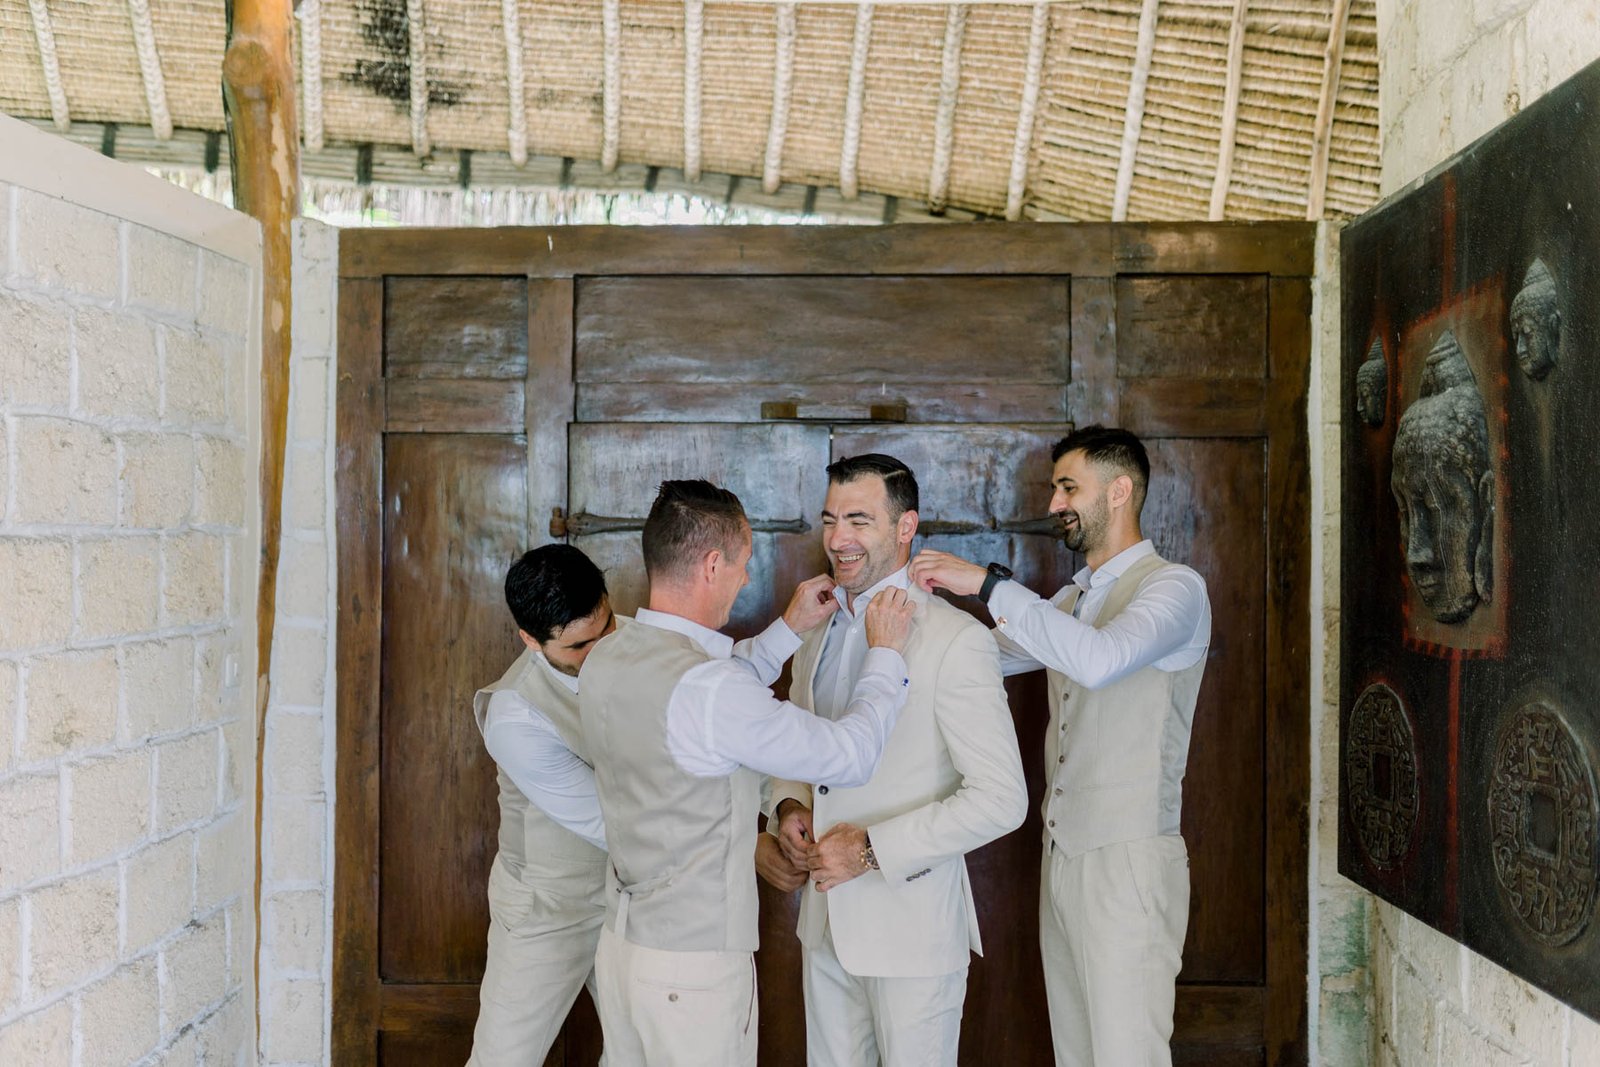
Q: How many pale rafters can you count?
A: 14